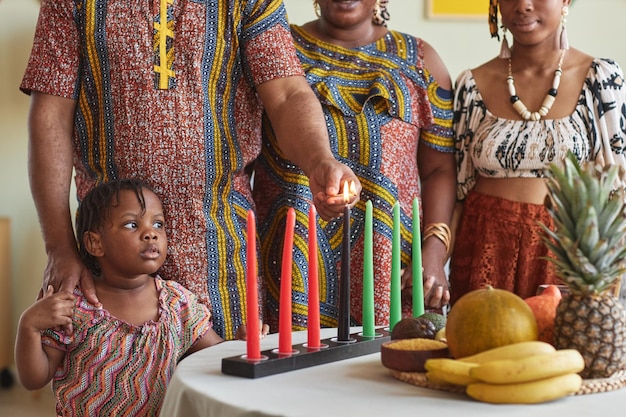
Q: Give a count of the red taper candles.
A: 3